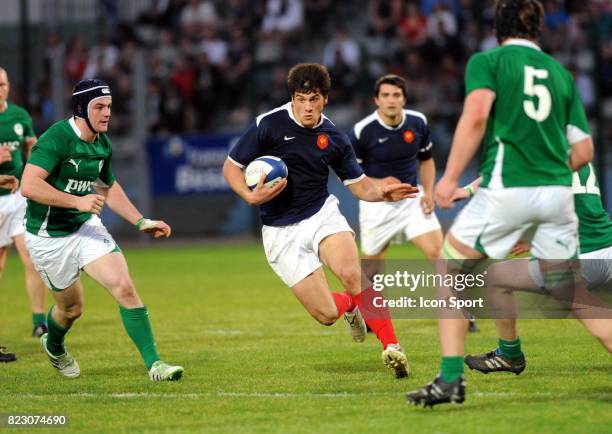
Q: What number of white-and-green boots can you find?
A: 2